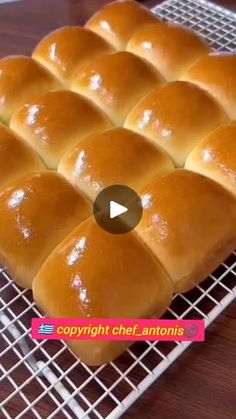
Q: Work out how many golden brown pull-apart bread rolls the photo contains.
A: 14